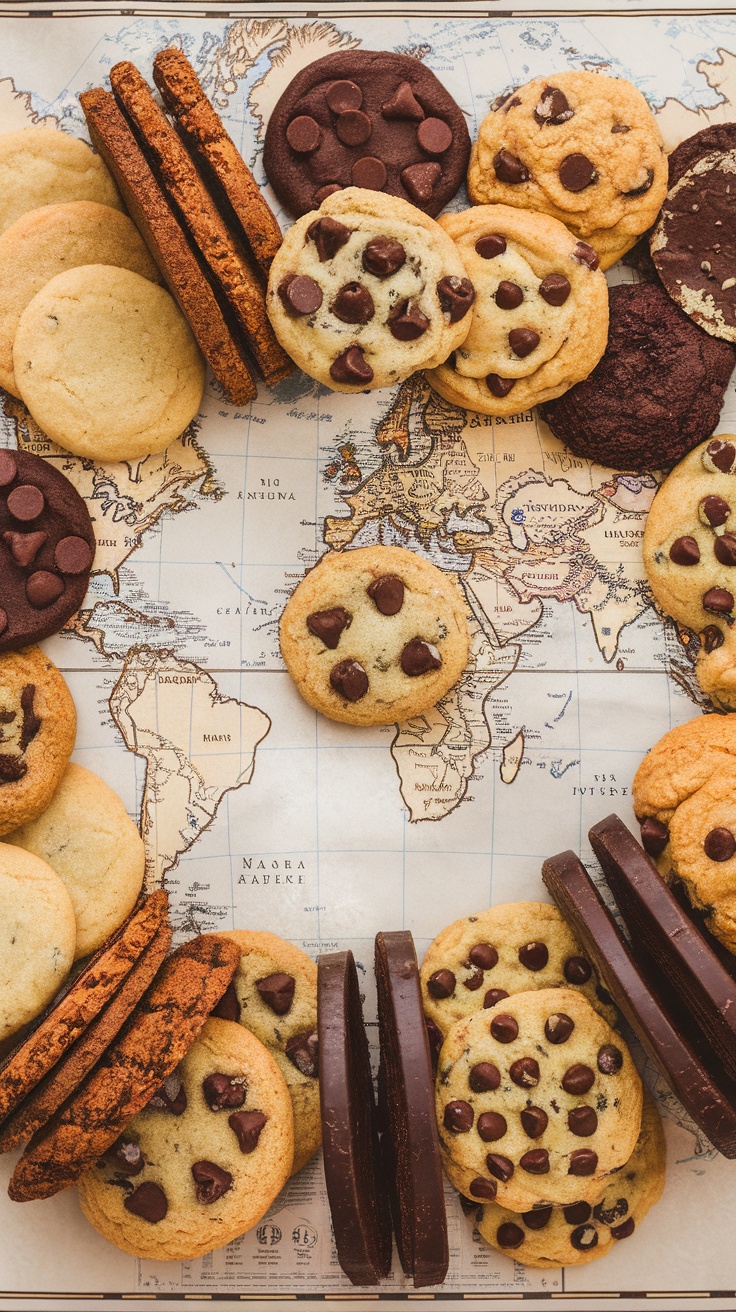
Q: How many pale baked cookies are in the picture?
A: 5